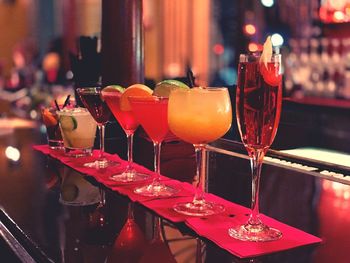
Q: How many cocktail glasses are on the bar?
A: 7